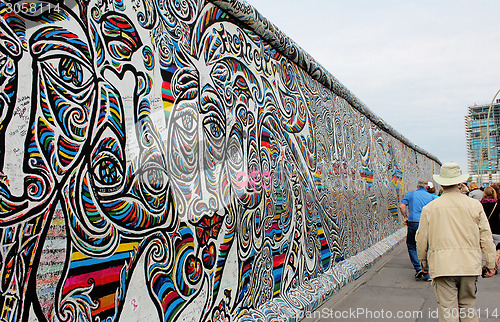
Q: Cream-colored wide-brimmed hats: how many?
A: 1